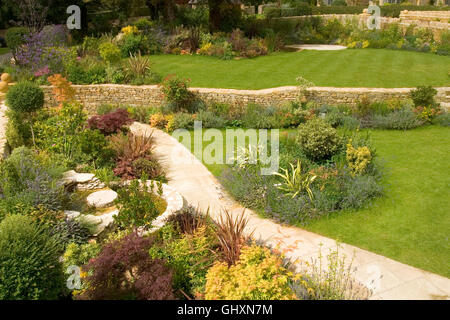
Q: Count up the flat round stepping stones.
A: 1